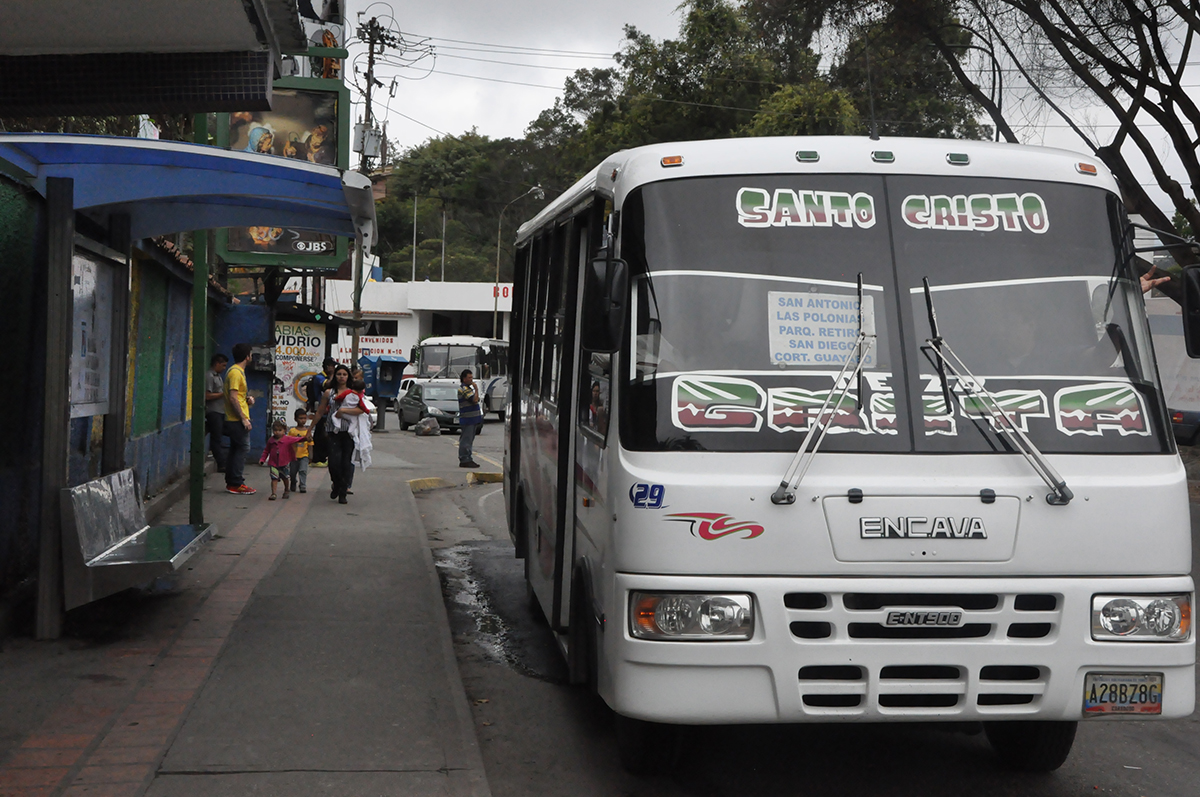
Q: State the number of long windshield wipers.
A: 2